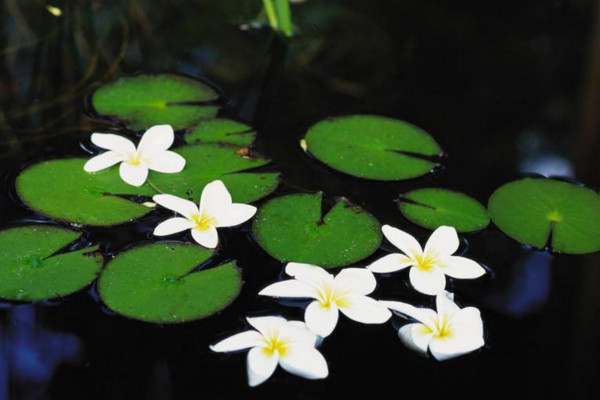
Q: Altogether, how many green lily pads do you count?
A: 10